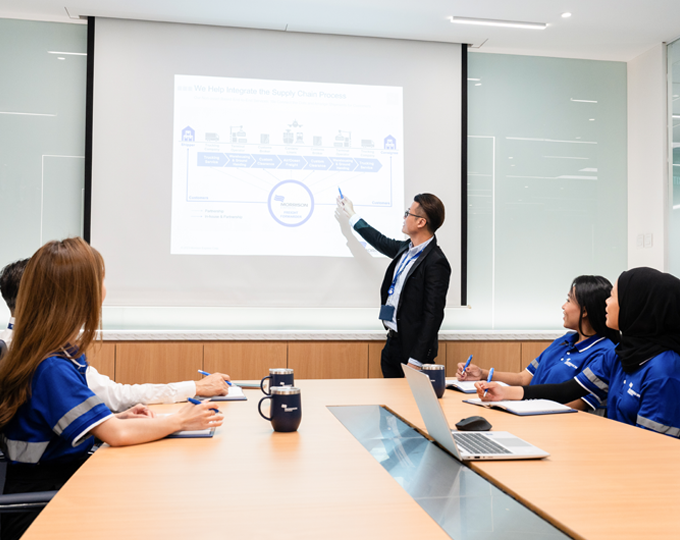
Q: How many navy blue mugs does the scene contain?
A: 3